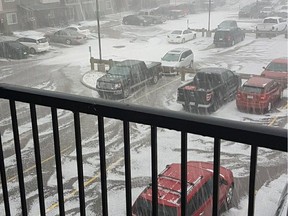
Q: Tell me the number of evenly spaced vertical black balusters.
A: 11